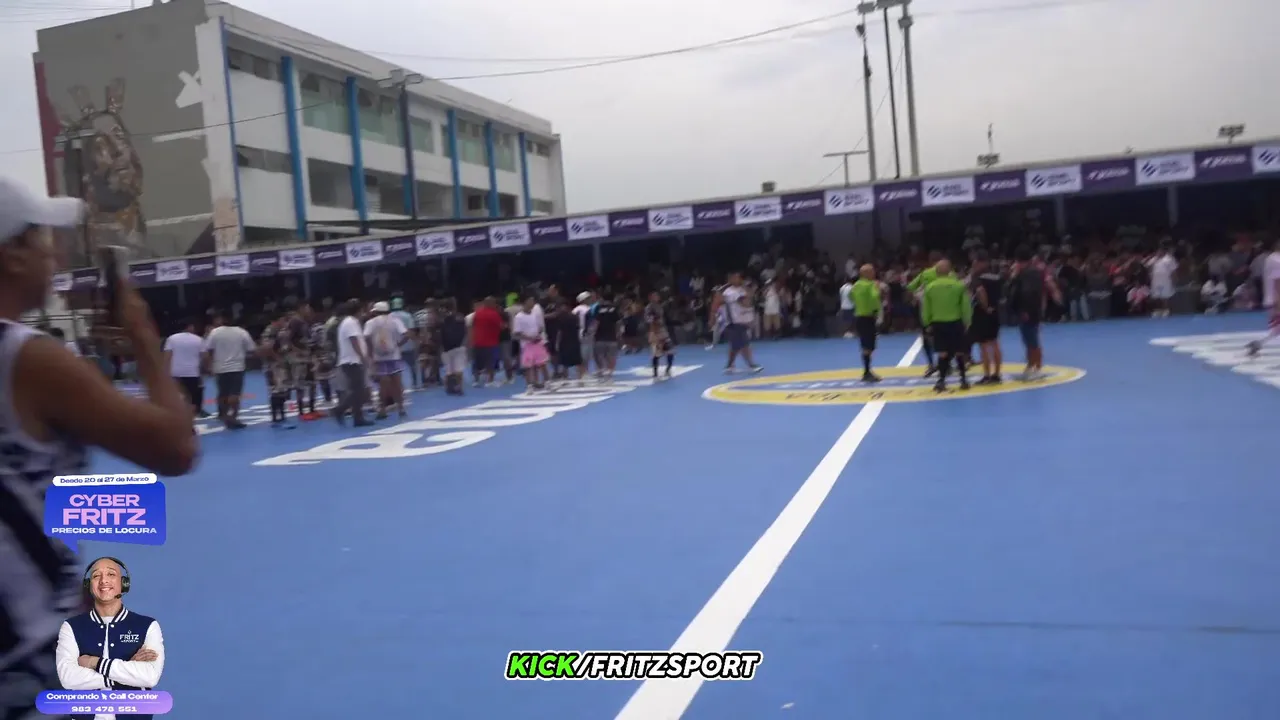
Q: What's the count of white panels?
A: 15